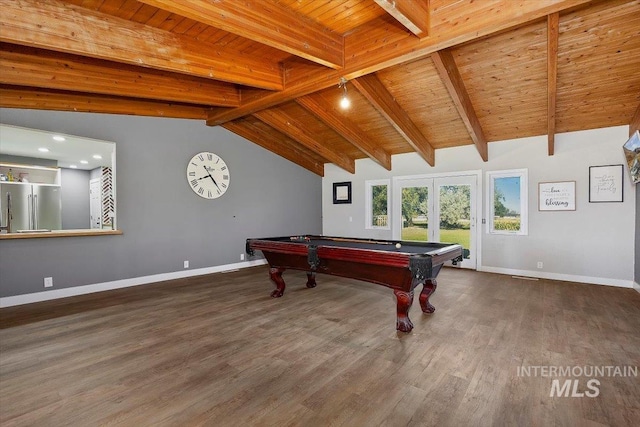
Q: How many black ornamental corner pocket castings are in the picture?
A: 3